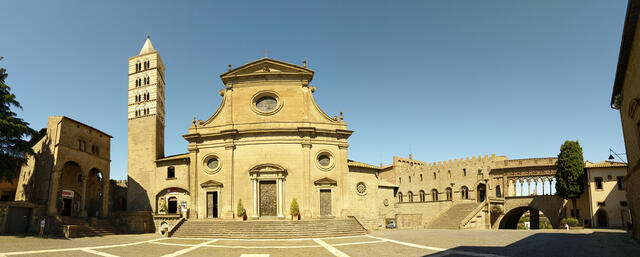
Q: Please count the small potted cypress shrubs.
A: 2